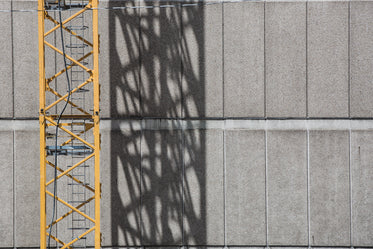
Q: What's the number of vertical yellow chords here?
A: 2